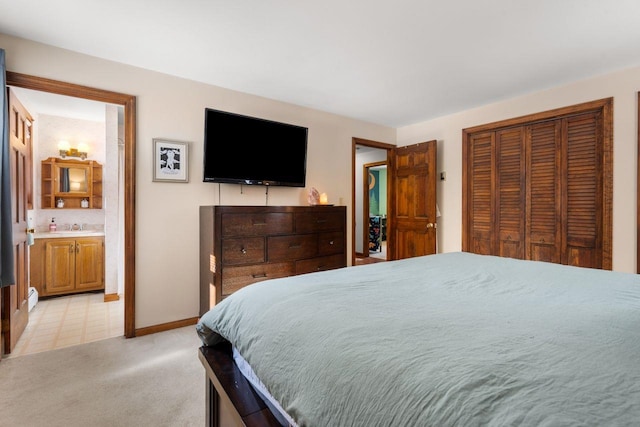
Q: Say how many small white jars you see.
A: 2